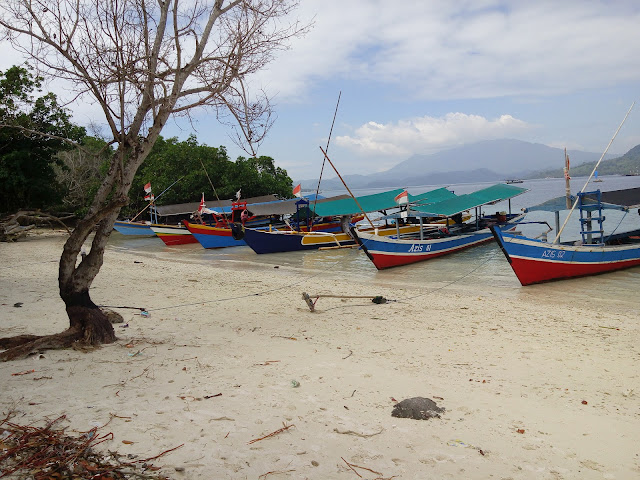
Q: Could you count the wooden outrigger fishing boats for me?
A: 6